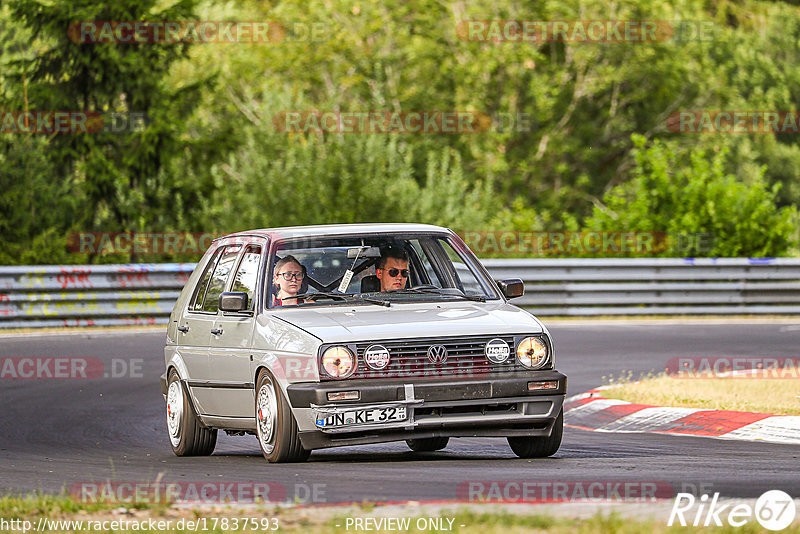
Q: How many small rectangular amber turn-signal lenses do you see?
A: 2